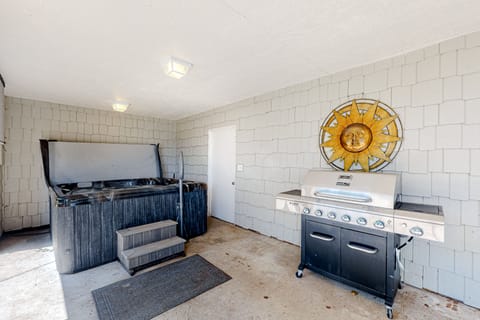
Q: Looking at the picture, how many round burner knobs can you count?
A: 7